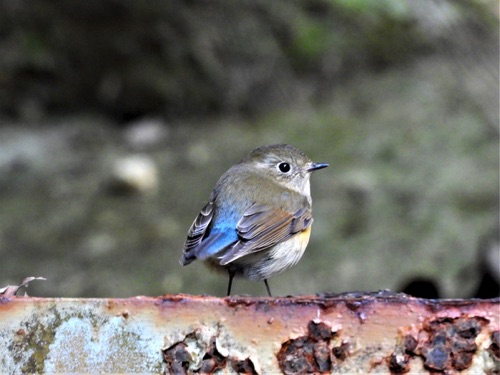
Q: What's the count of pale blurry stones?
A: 2